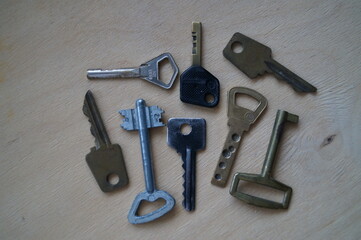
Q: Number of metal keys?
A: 8